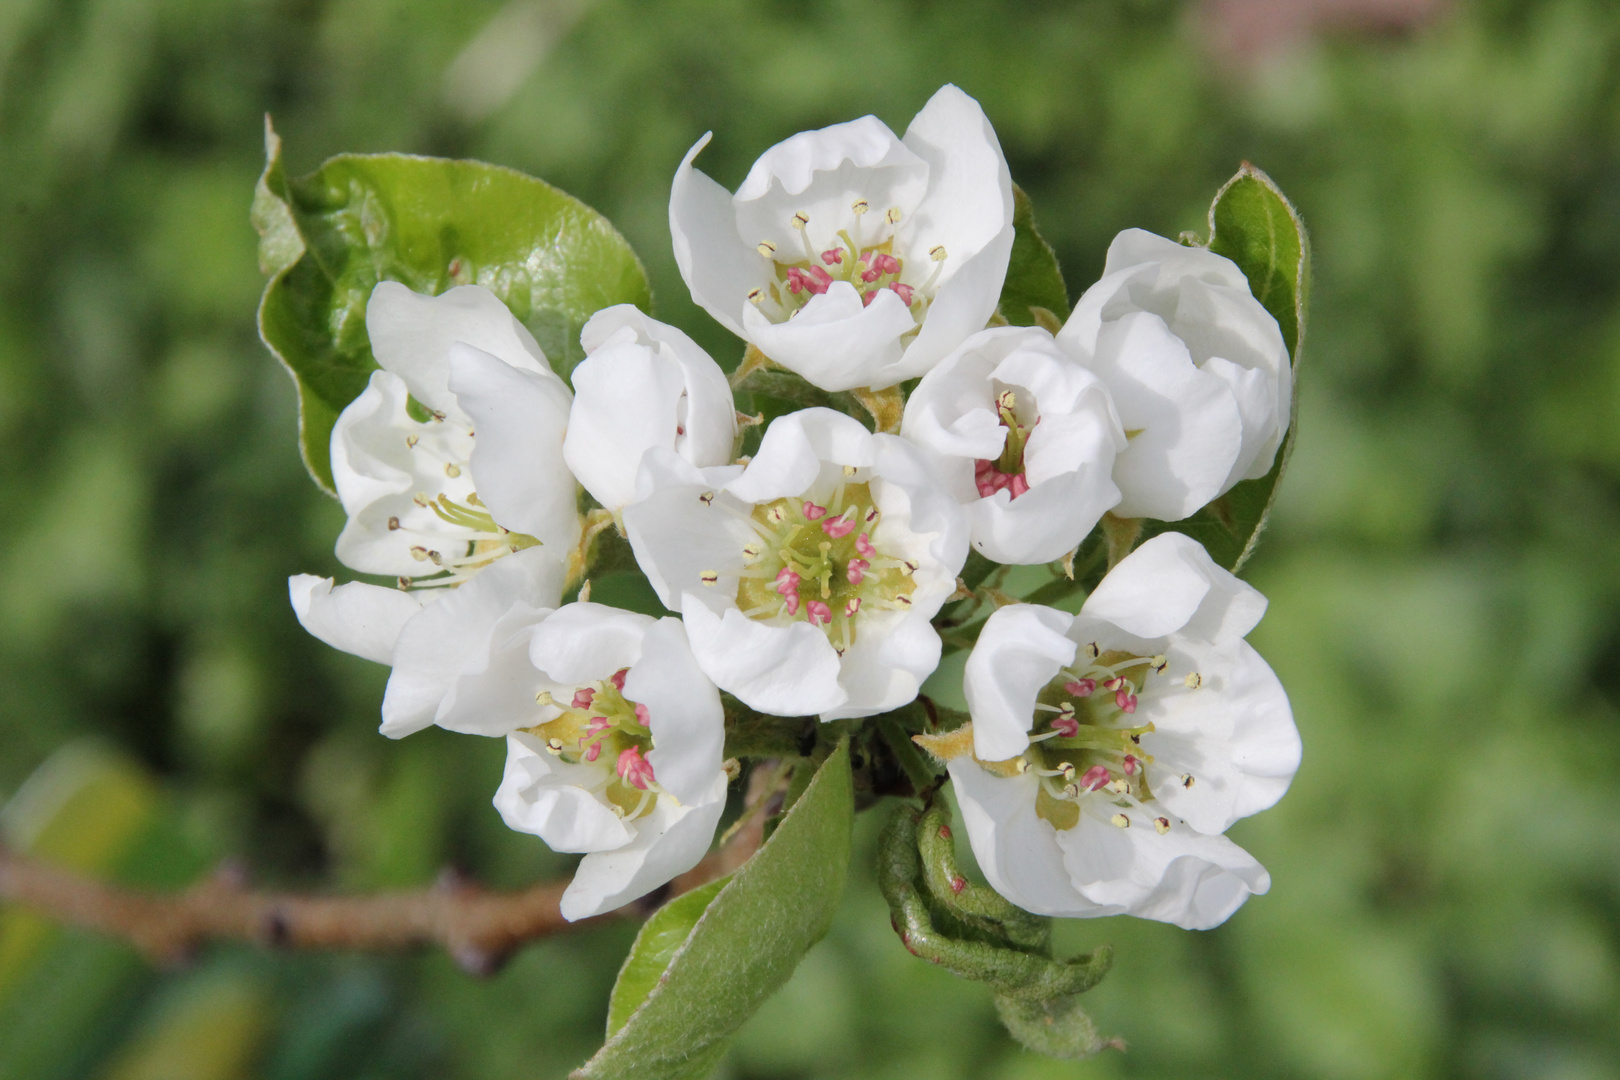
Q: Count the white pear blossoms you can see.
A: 8